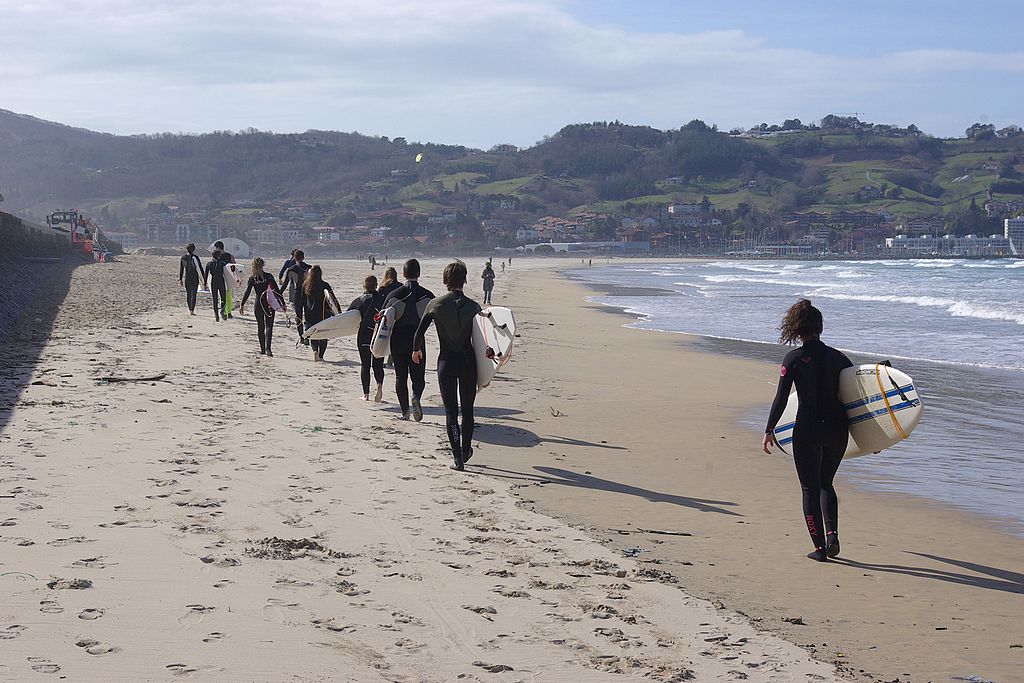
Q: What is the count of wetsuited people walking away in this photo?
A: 12